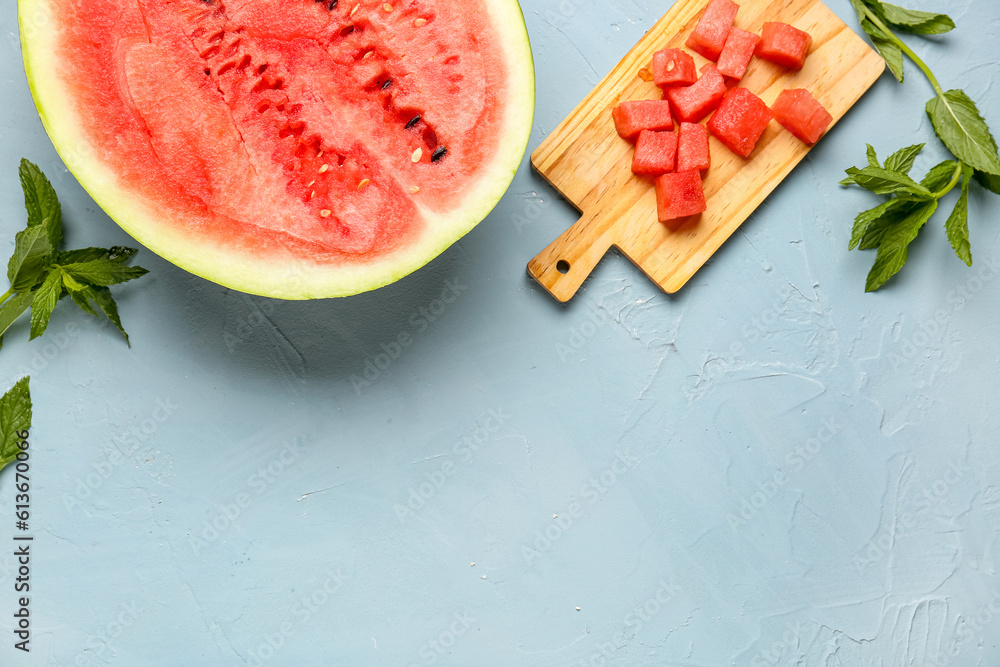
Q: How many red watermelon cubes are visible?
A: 11